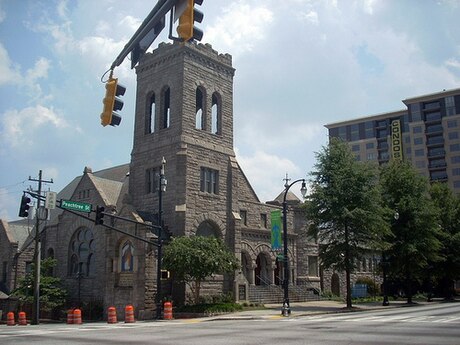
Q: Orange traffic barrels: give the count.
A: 7